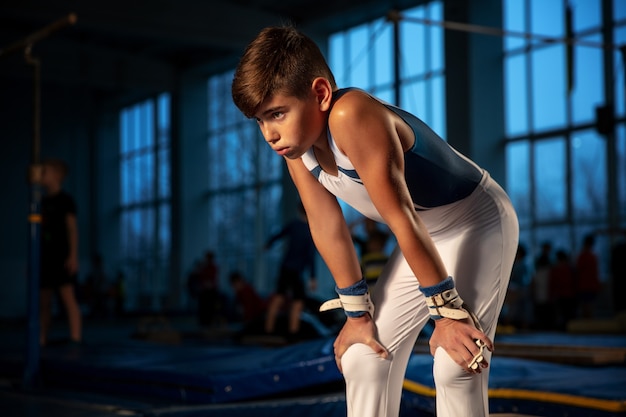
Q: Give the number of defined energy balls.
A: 0